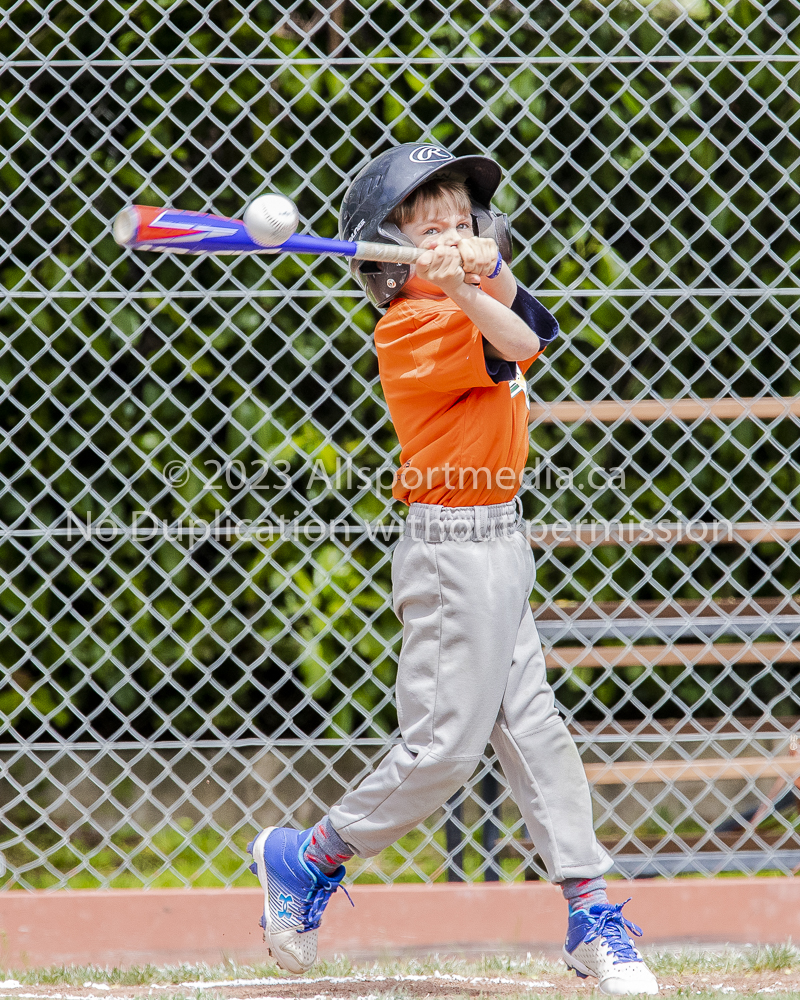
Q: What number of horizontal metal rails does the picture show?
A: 4